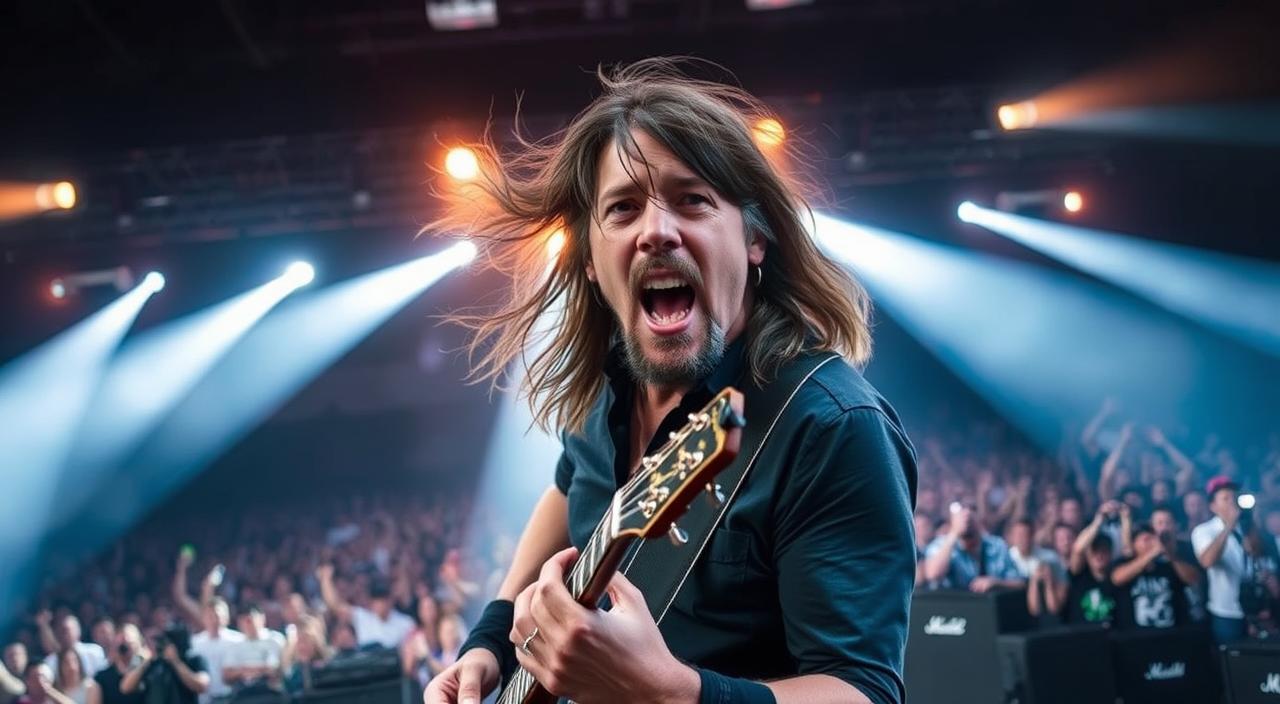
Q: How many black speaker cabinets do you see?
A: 4